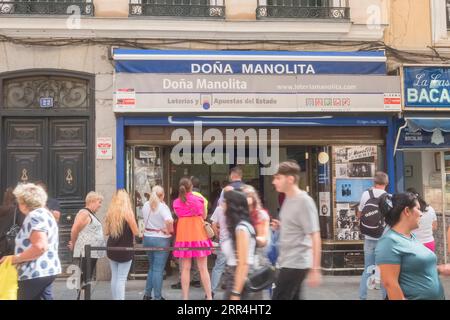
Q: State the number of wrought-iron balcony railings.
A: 3